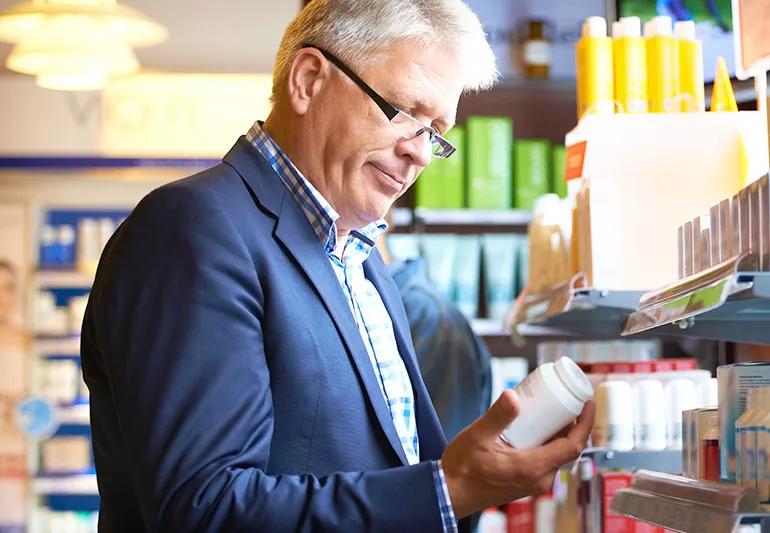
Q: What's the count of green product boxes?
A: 4